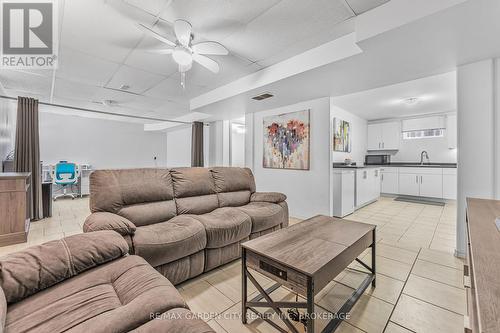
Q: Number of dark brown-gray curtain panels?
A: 2